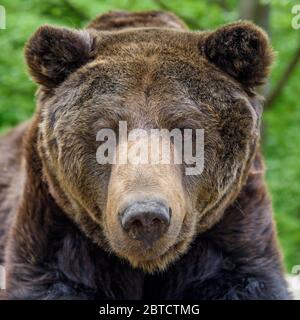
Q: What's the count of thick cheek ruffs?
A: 2